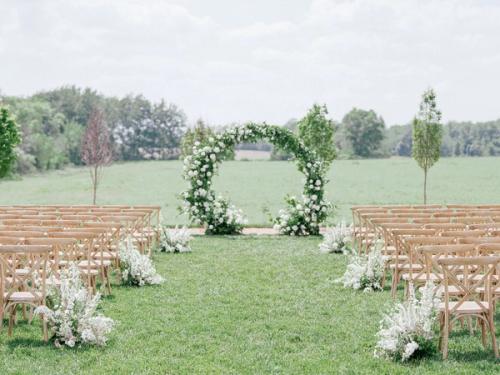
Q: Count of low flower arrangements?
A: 6